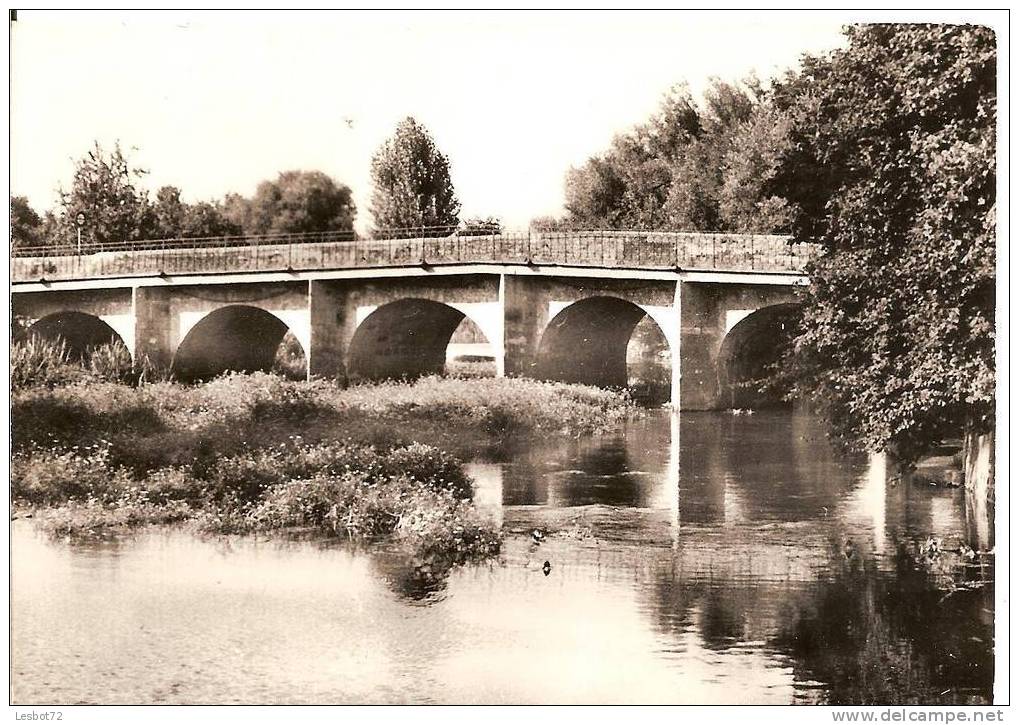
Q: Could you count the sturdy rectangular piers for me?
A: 4